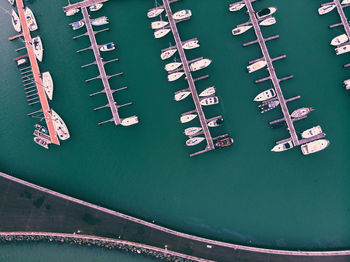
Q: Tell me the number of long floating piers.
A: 5